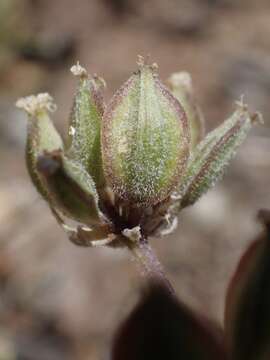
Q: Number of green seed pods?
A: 6